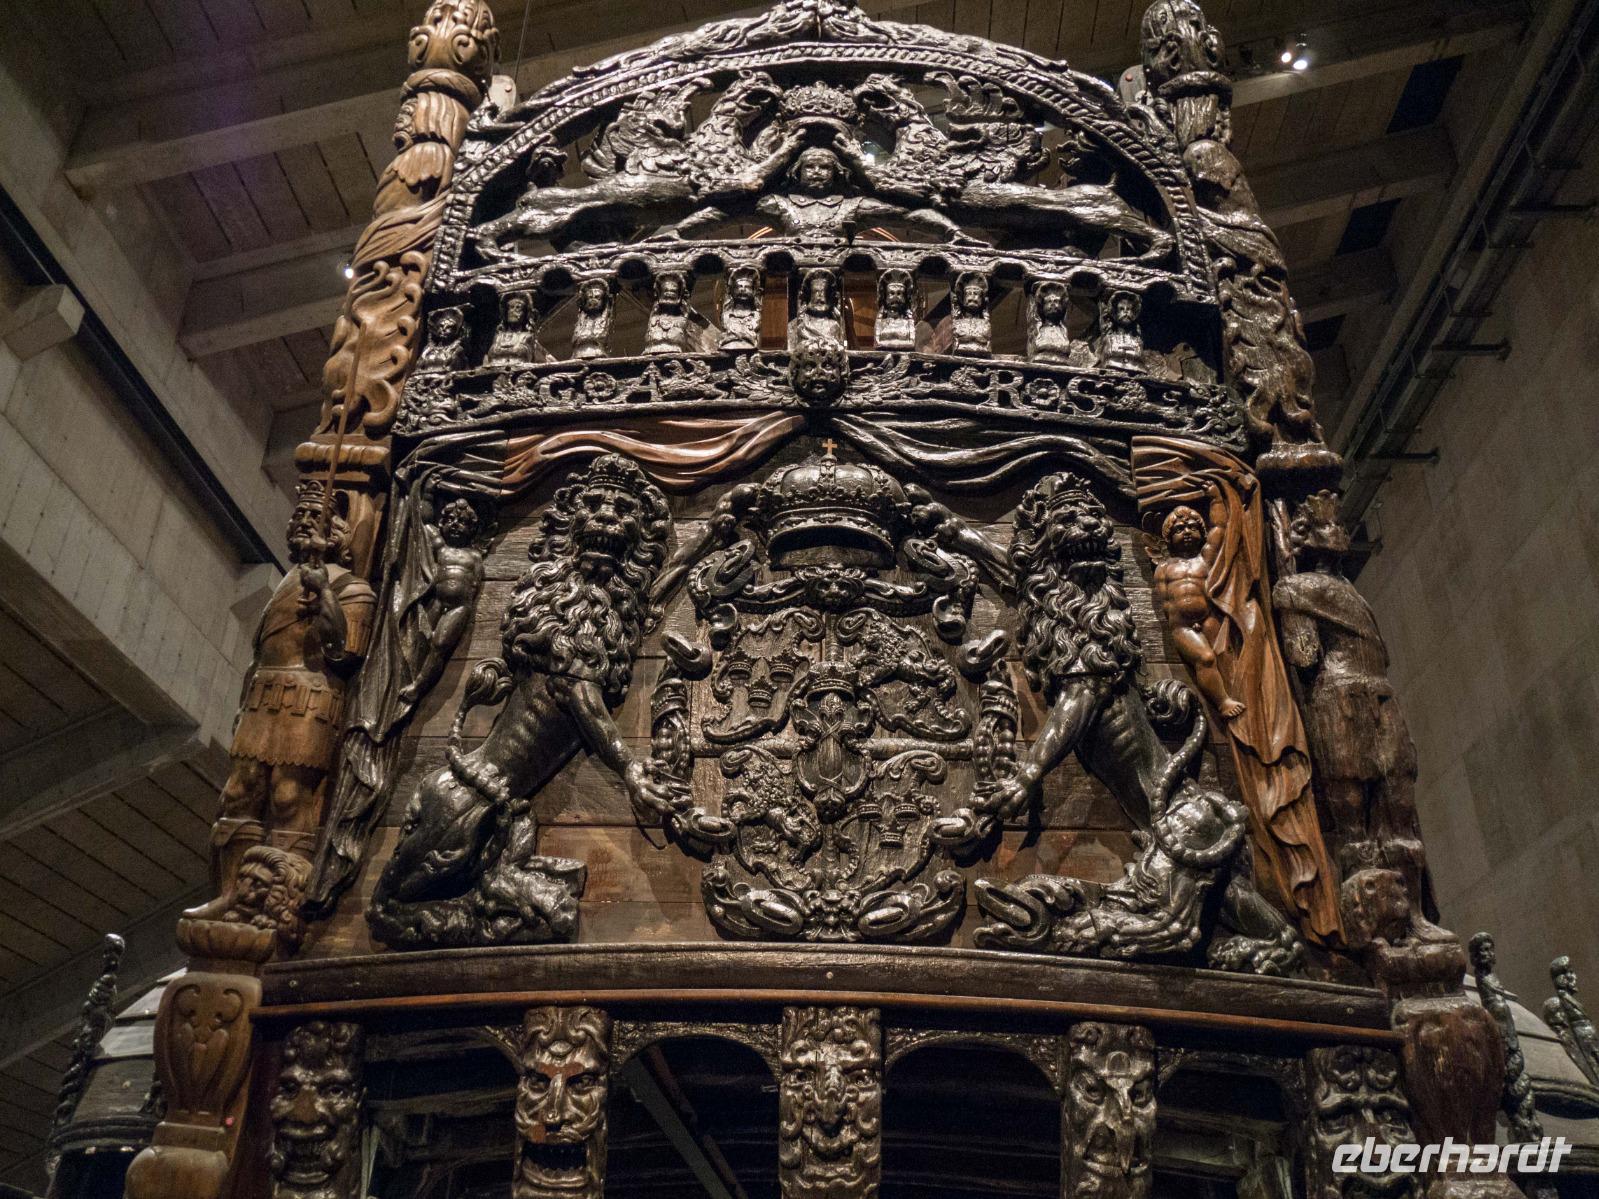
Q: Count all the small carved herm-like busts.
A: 10